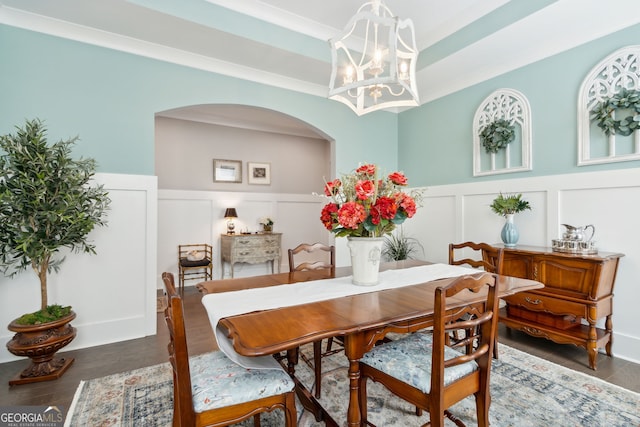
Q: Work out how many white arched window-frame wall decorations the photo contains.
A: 2